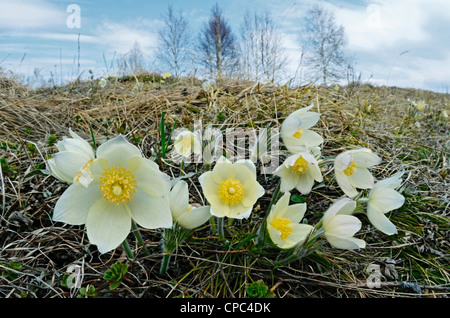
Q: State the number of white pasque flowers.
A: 11